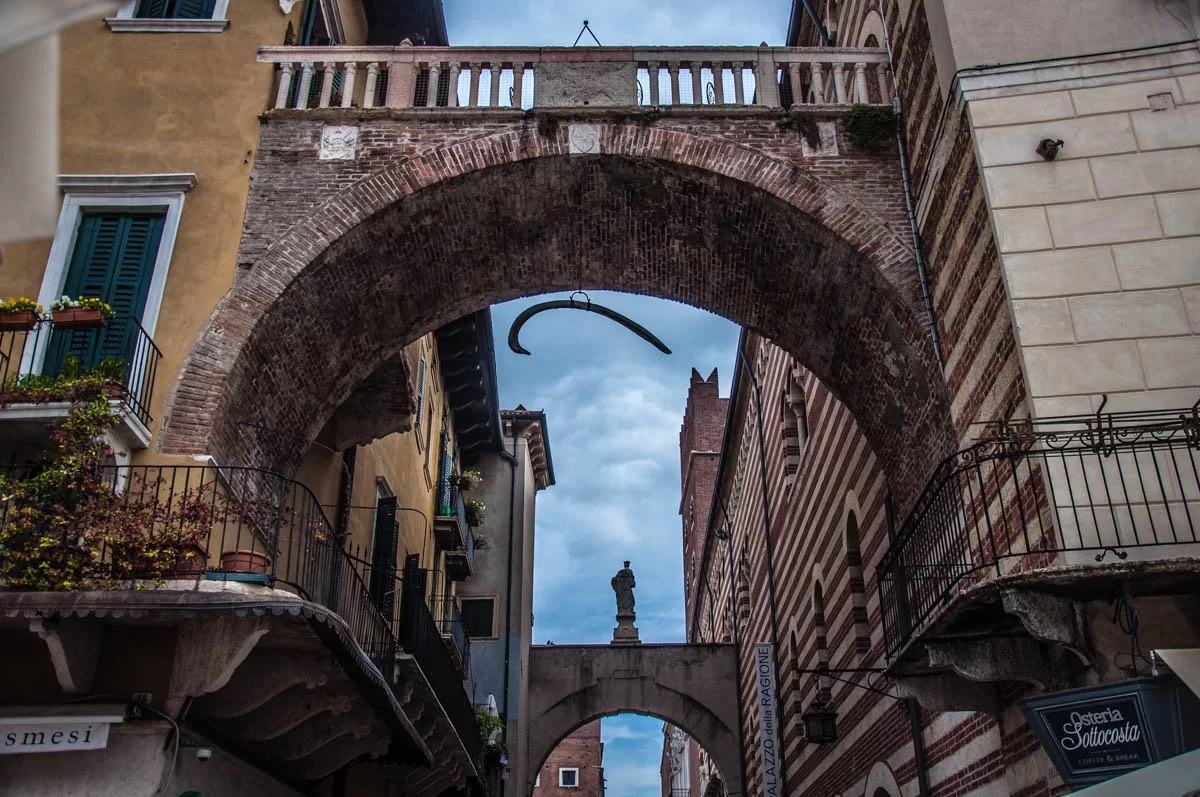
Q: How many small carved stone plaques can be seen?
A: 3